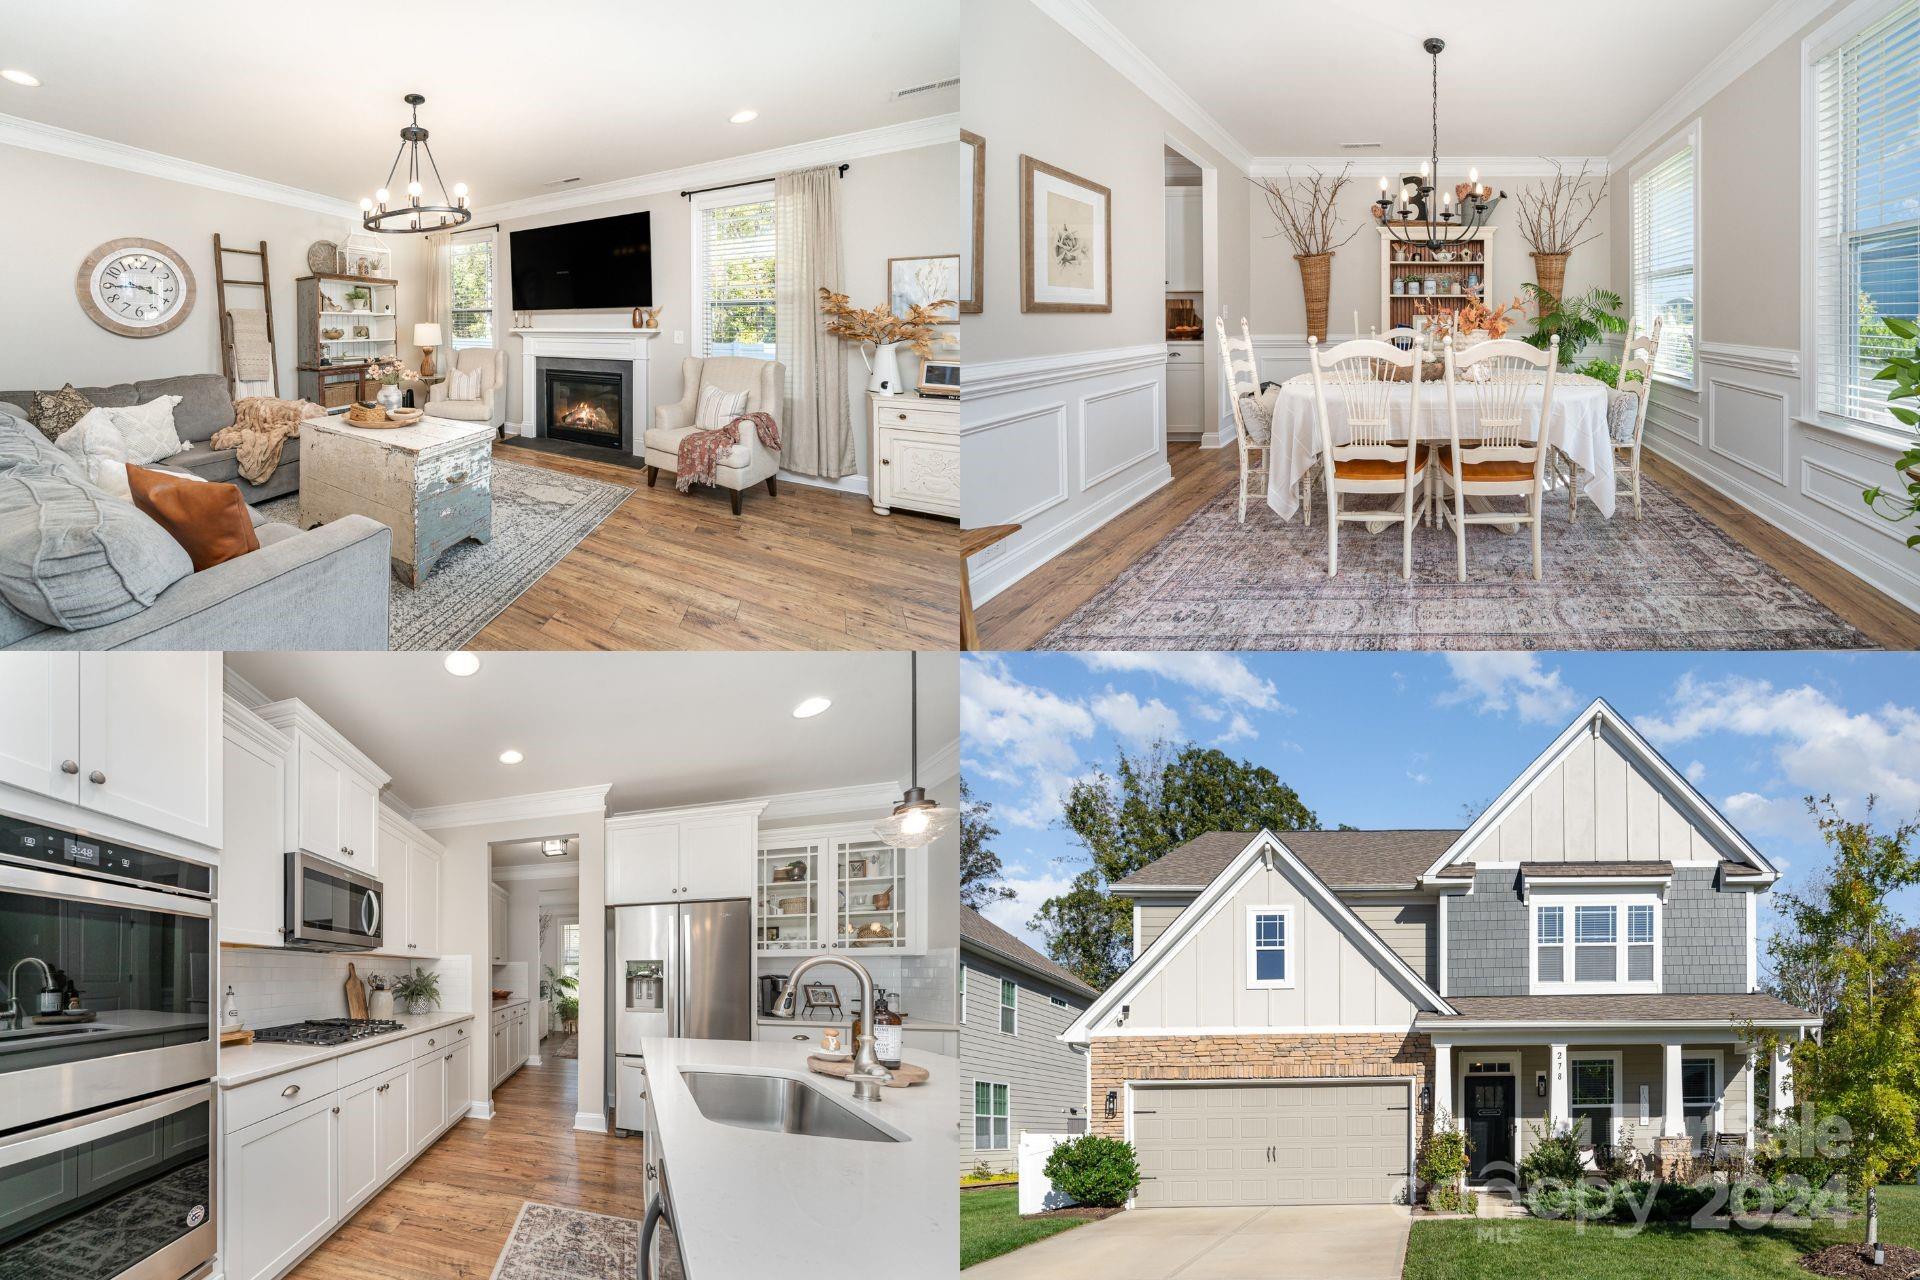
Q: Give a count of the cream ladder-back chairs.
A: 2